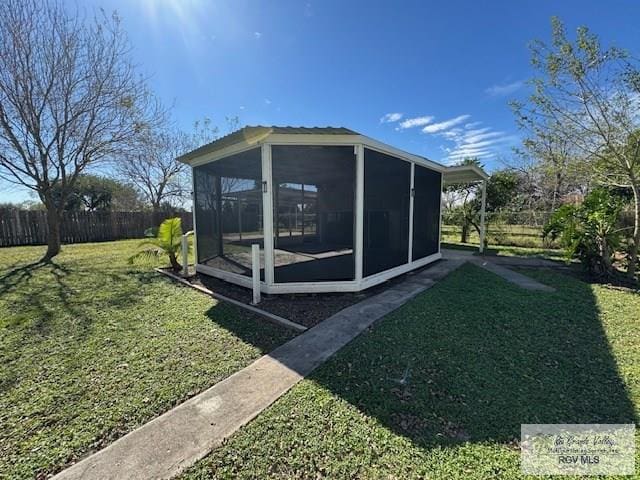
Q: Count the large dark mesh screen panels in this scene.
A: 4